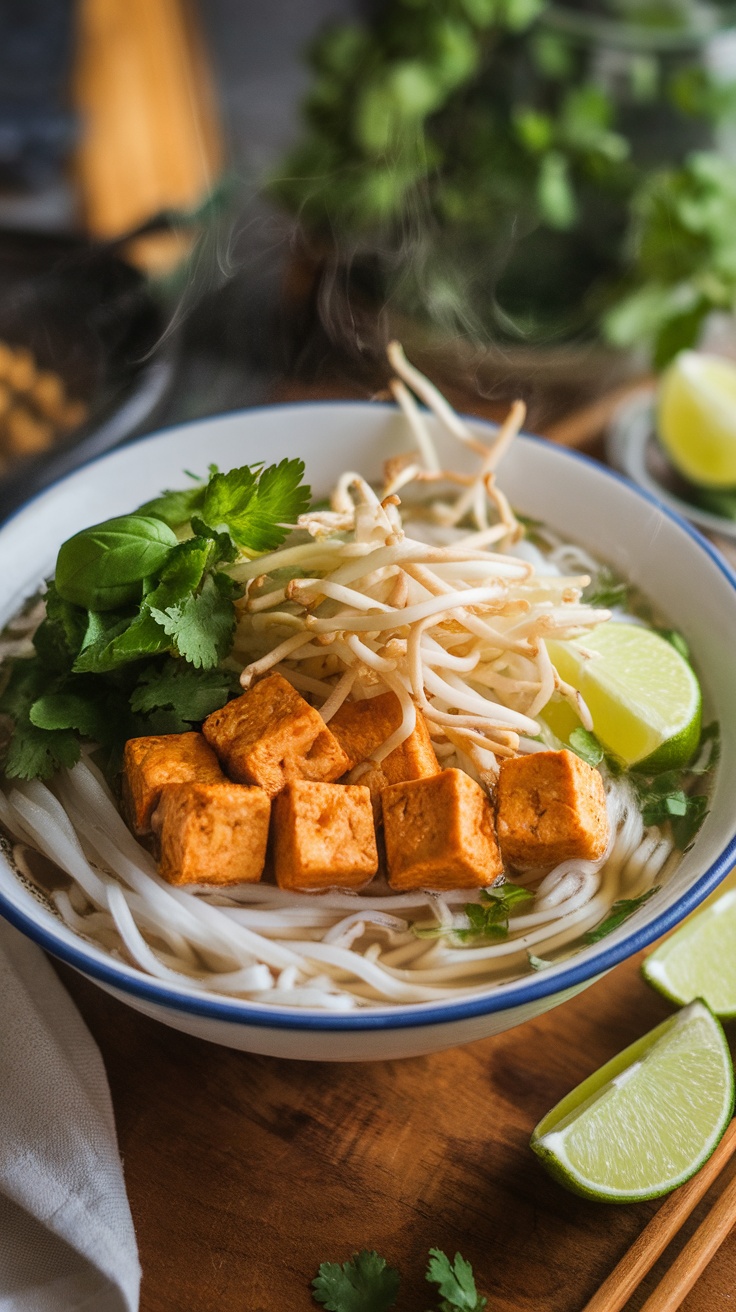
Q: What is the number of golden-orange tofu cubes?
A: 7